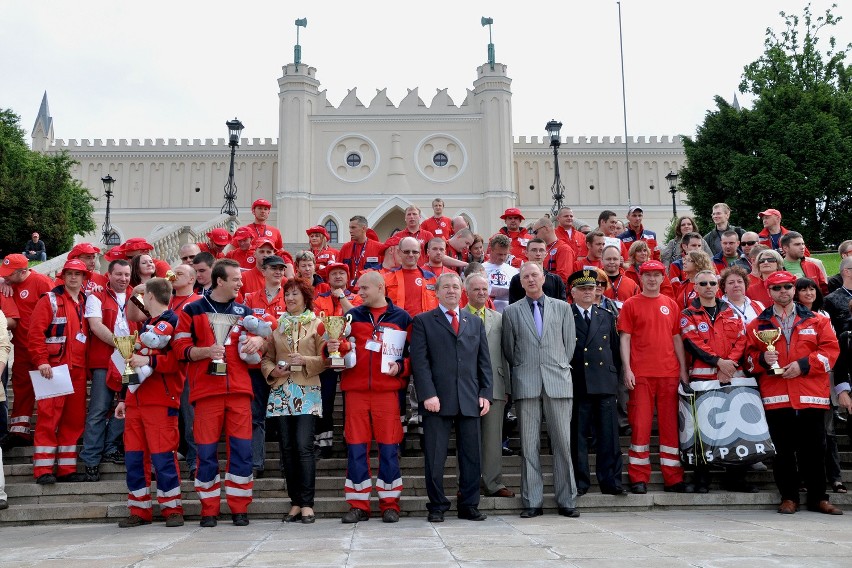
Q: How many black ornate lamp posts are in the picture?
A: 4